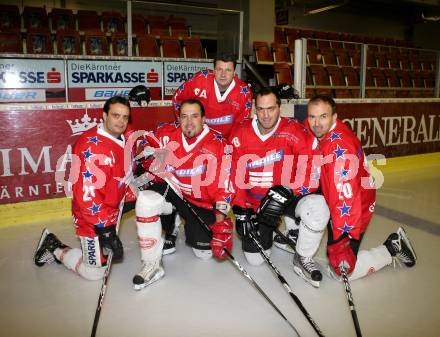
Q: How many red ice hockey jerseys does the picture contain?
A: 5